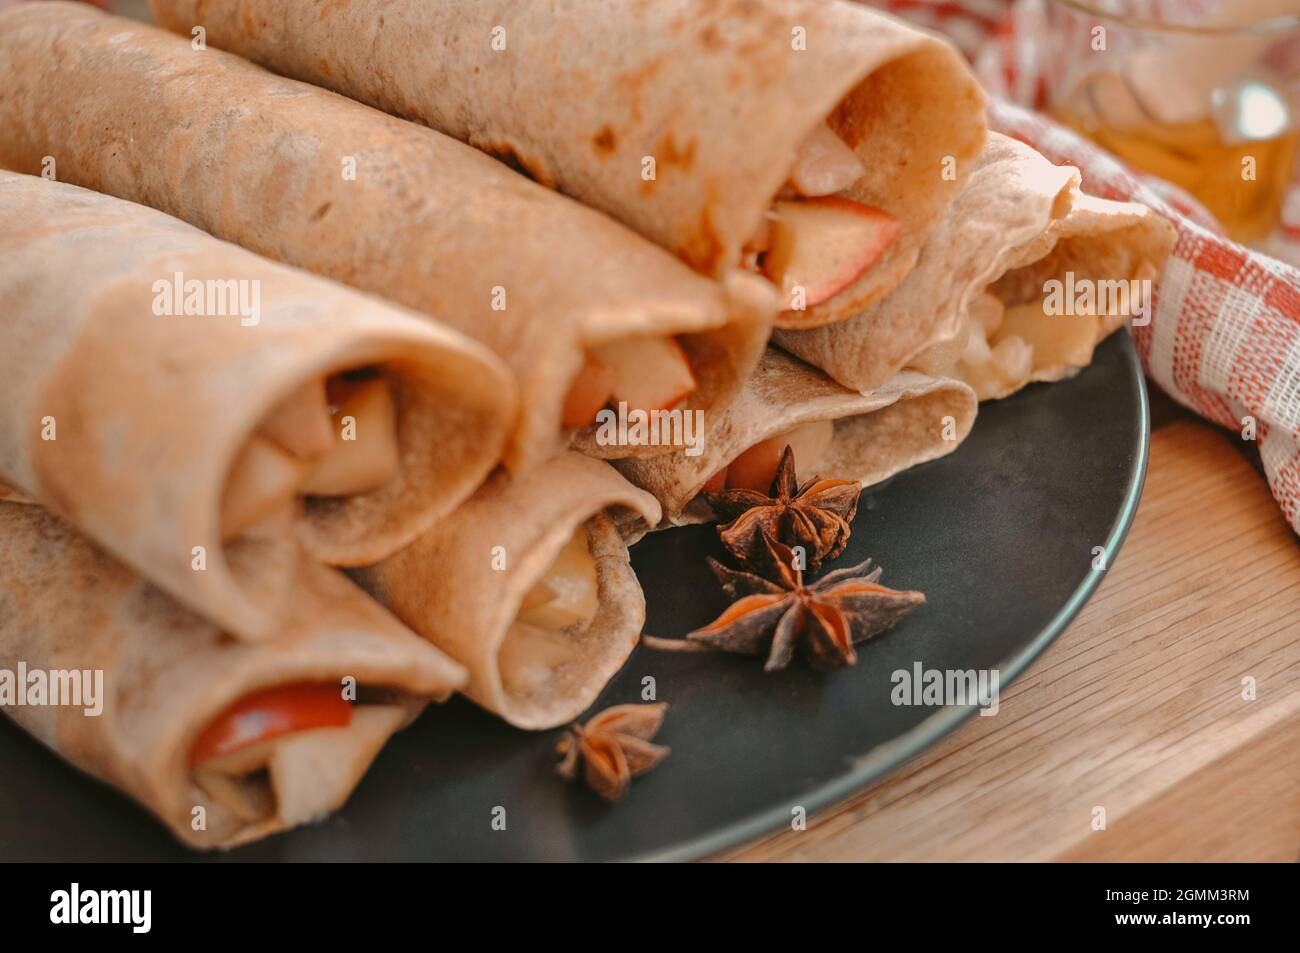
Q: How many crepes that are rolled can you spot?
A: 7